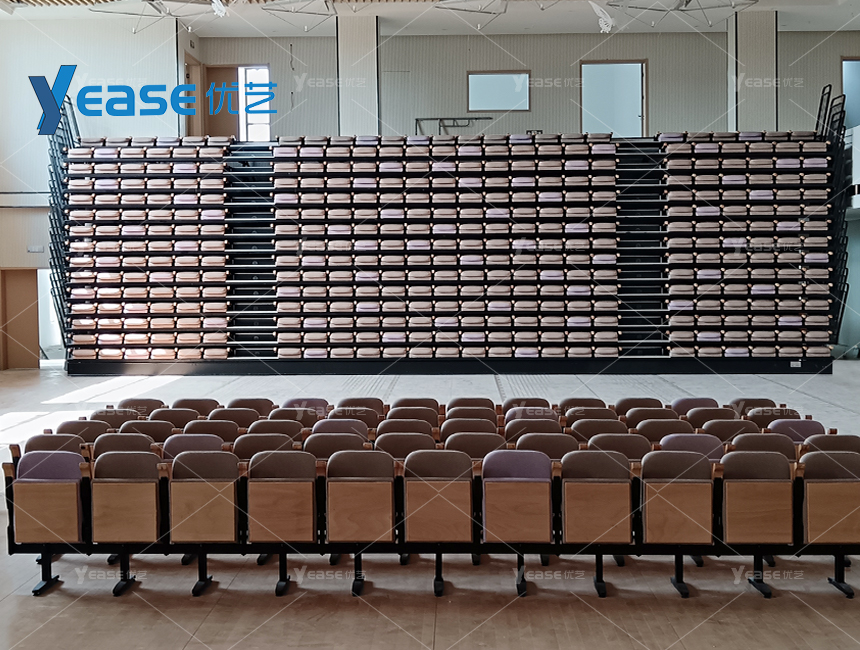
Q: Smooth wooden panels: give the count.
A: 11